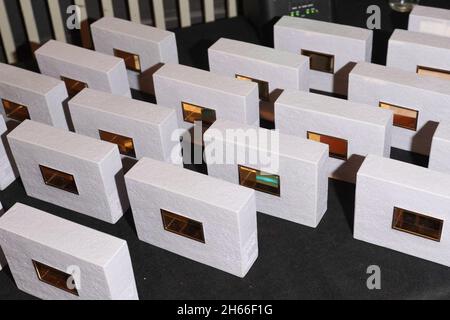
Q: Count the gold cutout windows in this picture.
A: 15